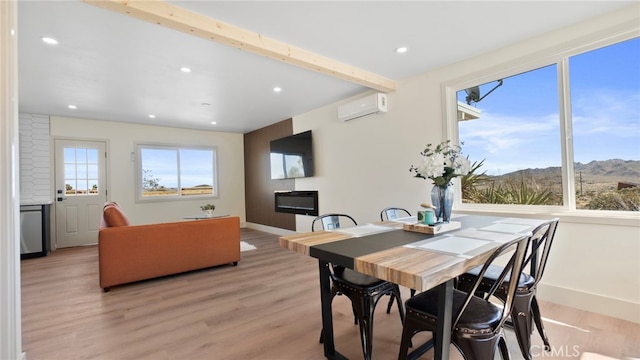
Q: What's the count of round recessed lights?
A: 7